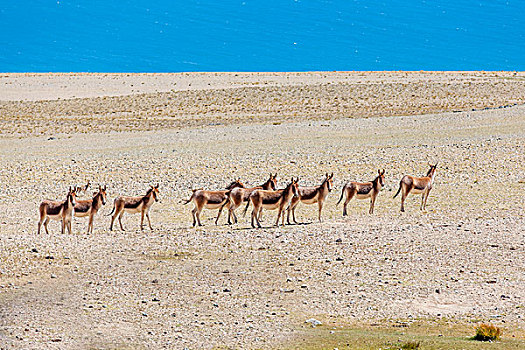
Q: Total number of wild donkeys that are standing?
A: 9